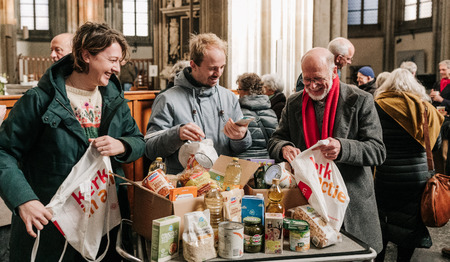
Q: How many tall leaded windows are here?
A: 4